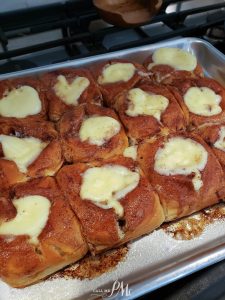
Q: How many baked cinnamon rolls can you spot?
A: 12